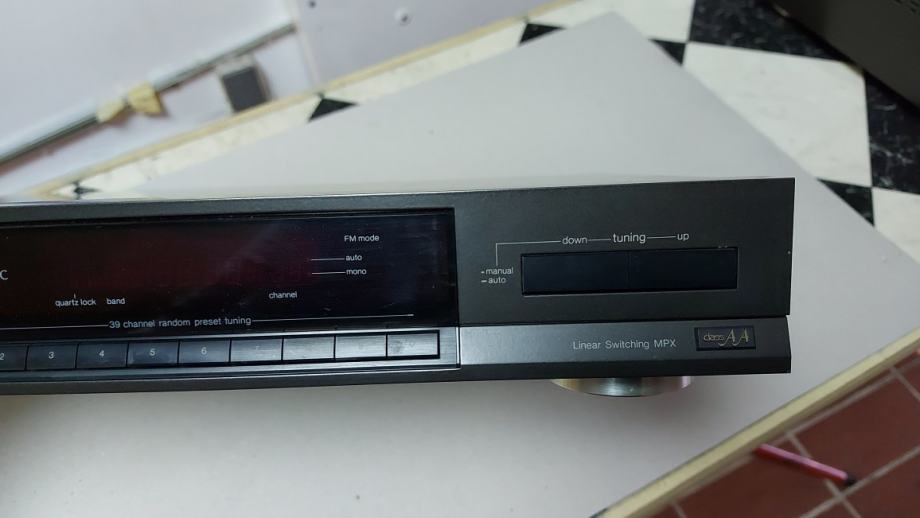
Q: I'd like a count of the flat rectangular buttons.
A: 11